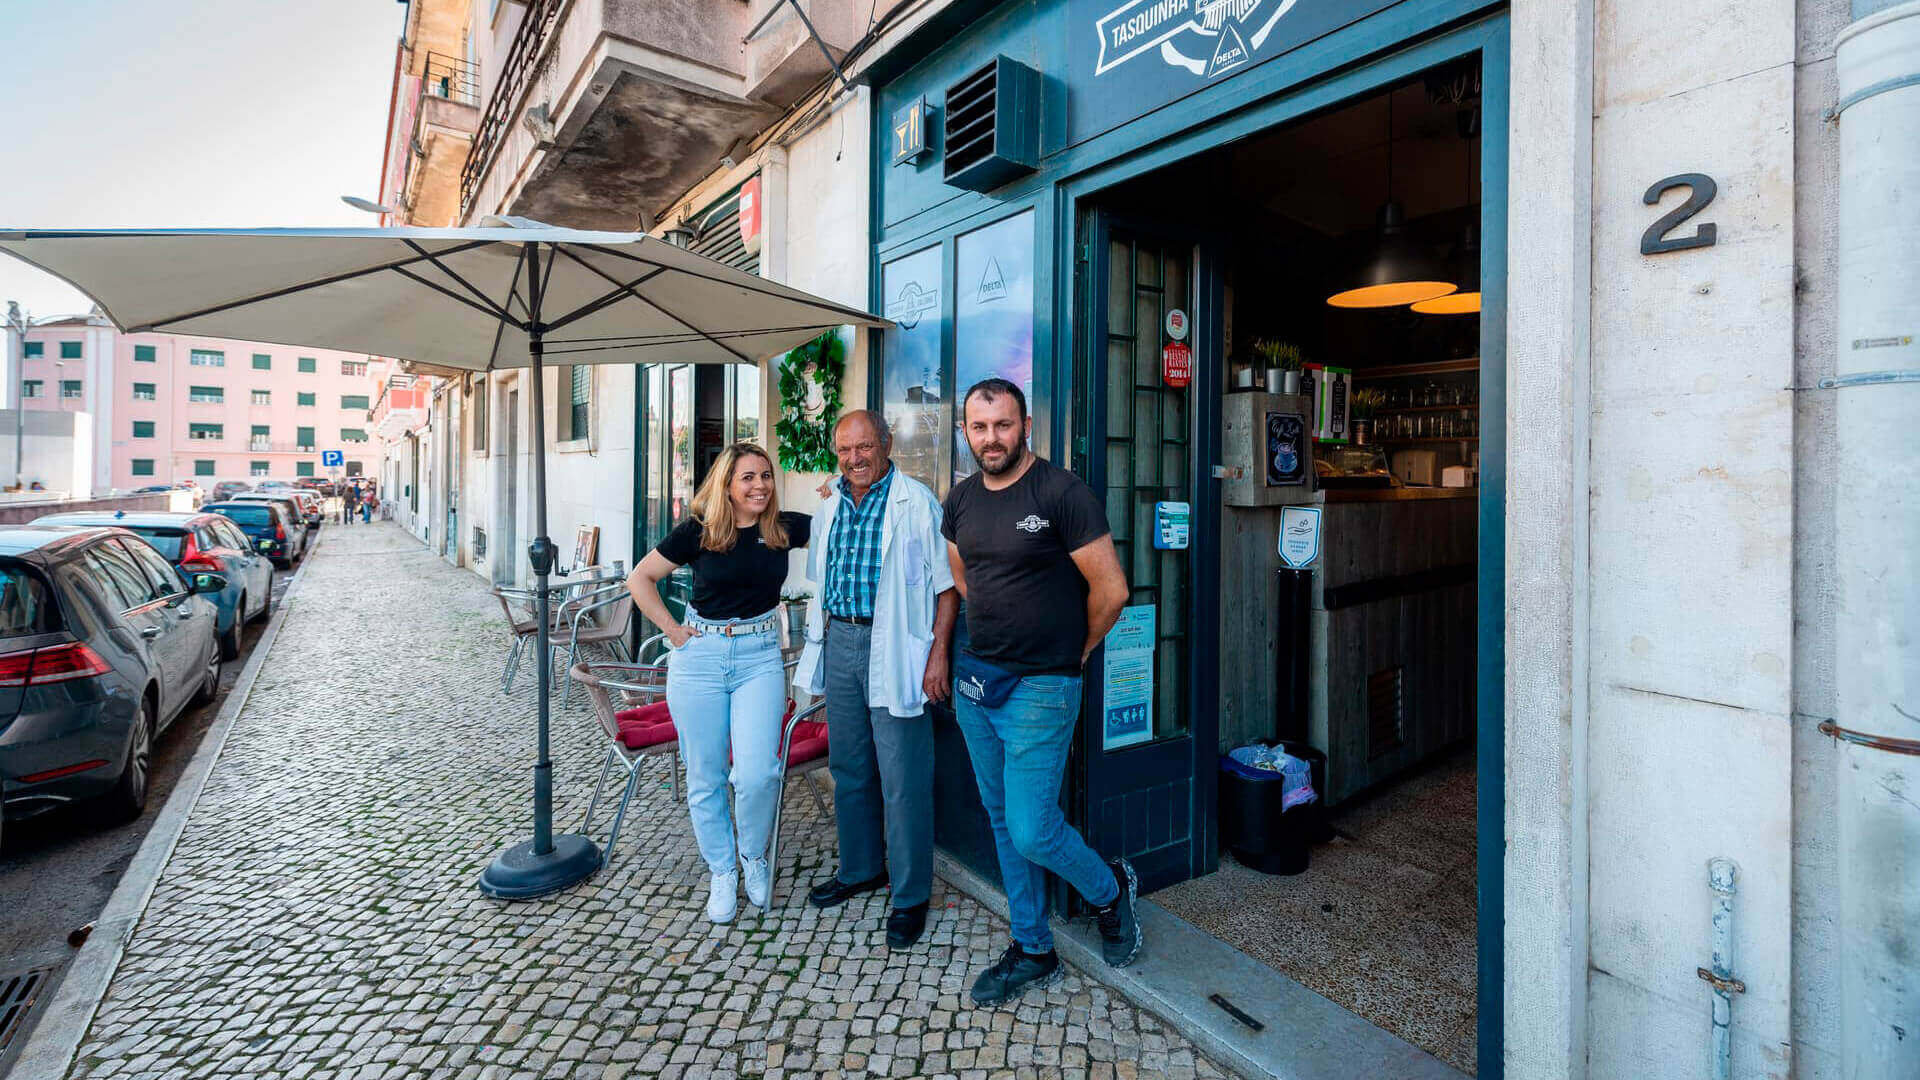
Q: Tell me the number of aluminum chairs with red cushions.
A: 2